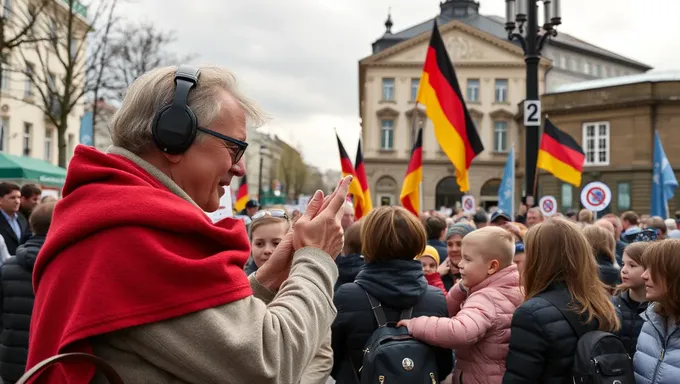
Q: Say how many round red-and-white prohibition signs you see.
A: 3